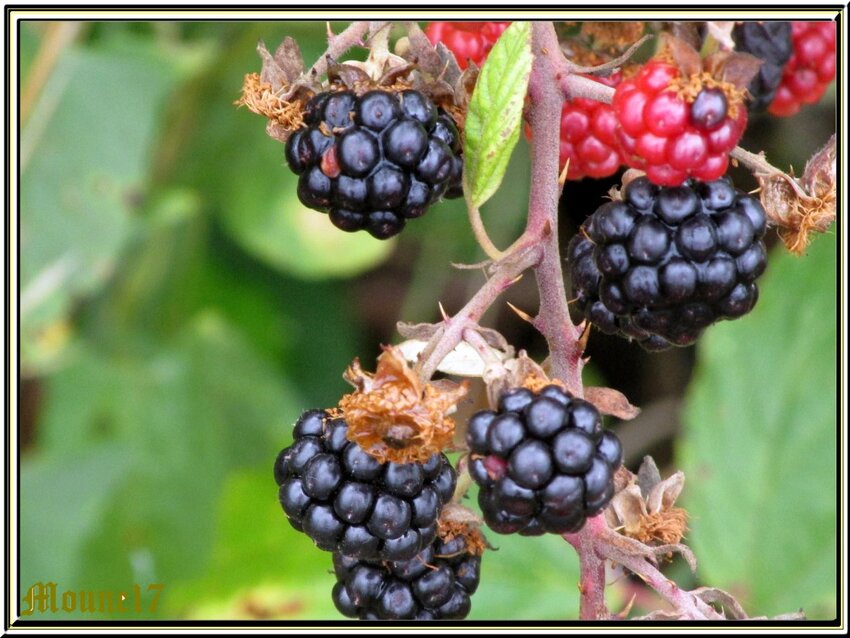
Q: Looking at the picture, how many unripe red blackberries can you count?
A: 4